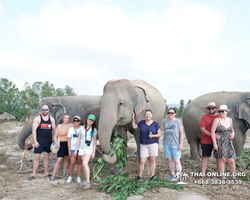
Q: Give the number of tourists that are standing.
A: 8